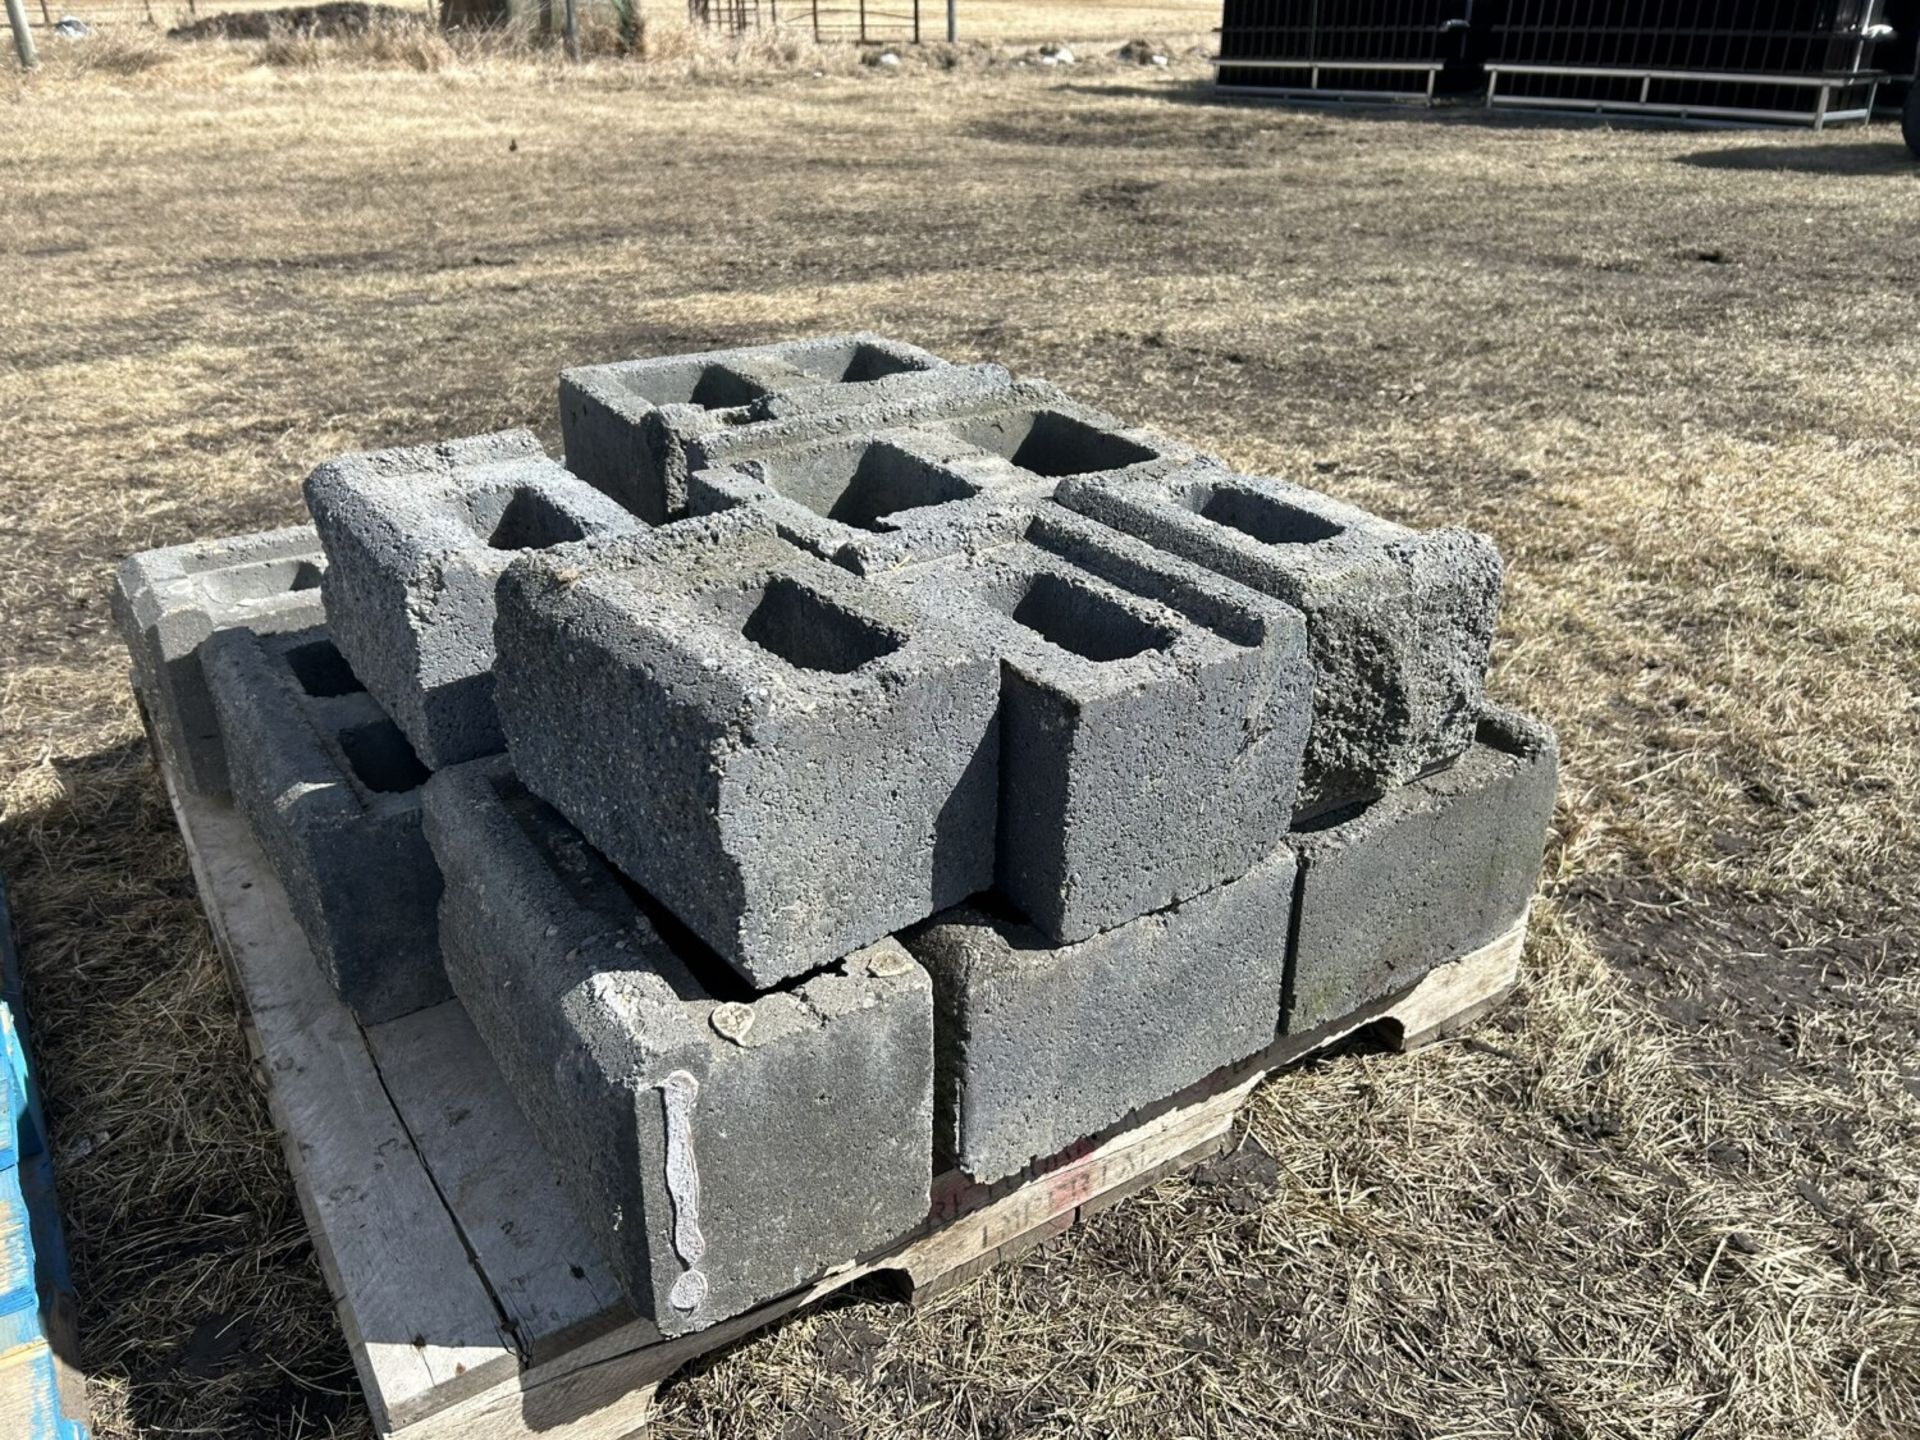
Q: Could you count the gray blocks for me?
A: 11